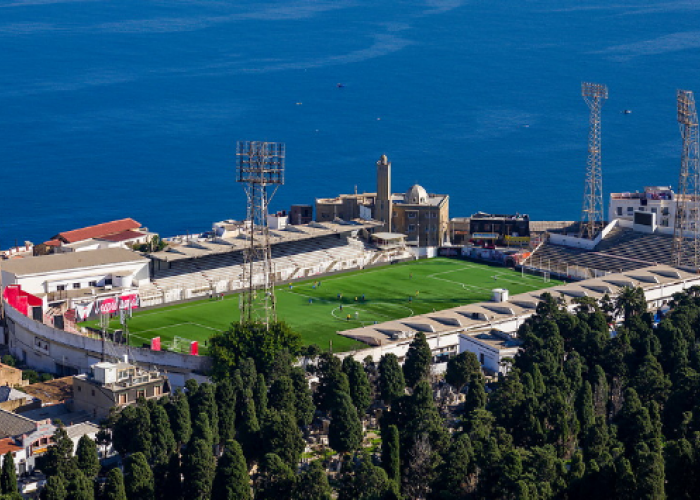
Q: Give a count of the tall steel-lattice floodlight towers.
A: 3